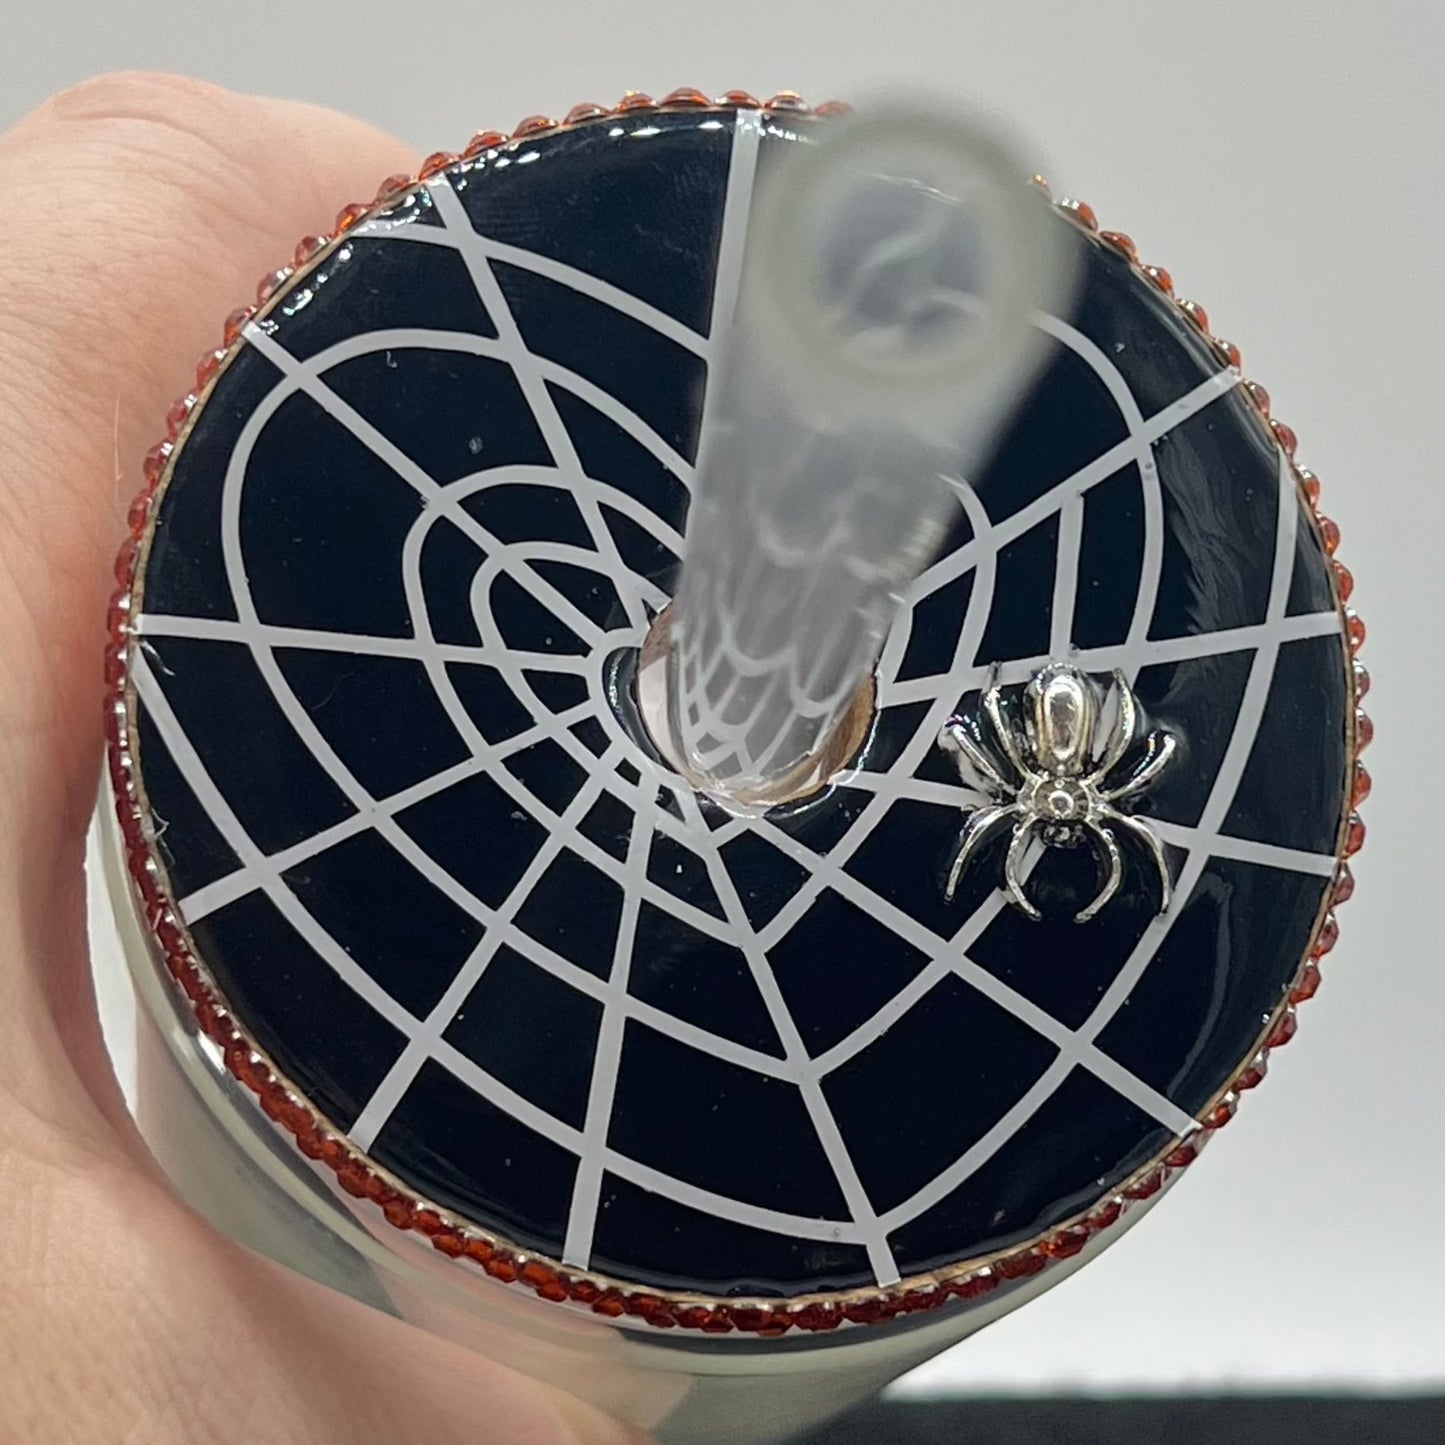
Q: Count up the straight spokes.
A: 12